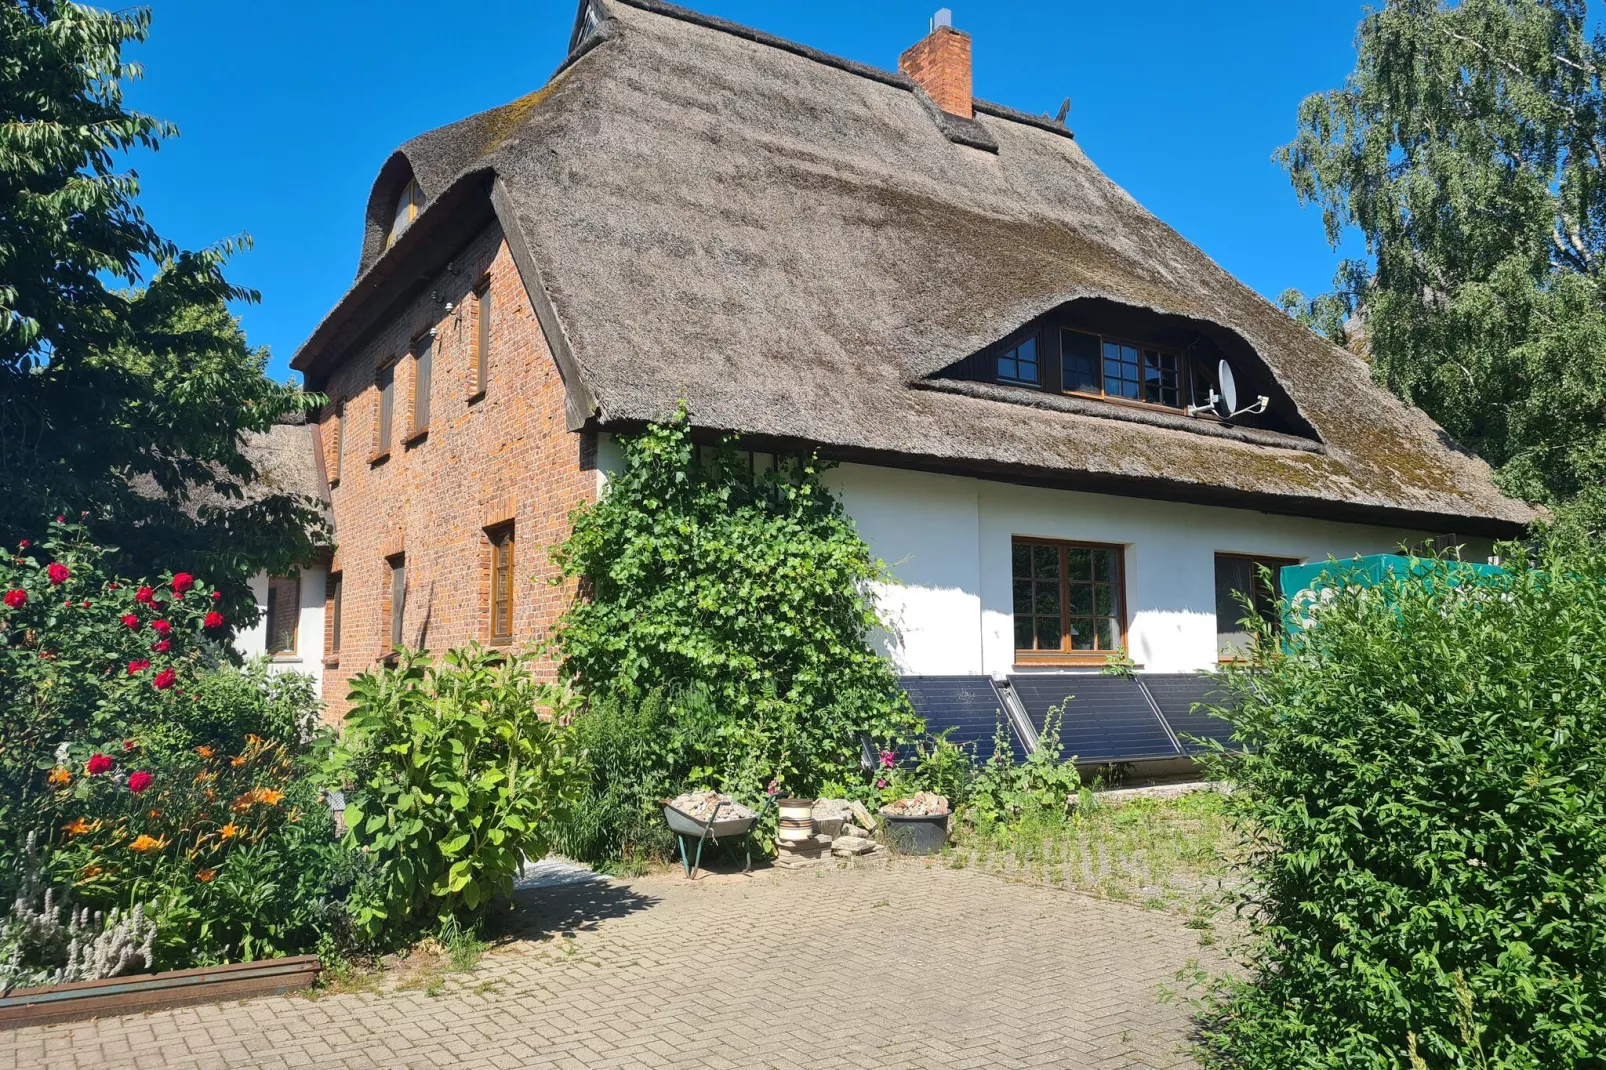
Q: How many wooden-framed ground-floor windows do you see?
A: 6